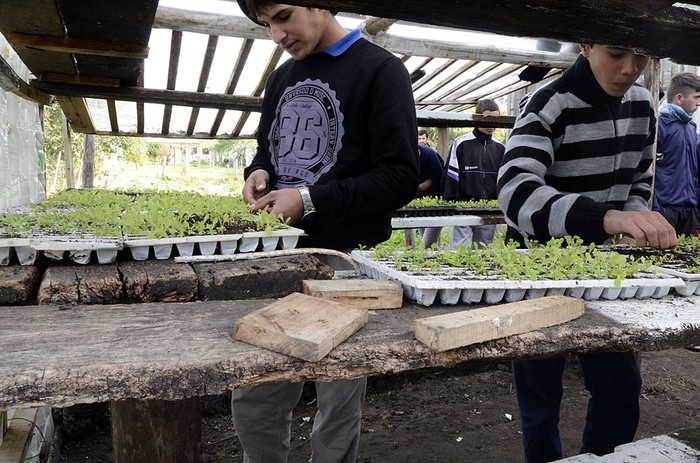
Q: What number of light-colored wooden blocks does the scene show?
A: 3